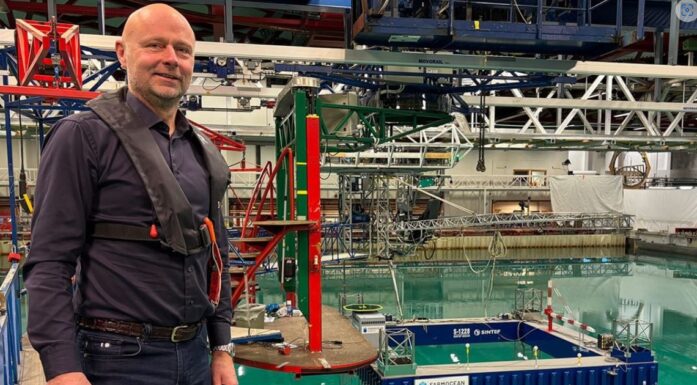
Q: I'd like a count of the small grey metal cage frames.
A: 4